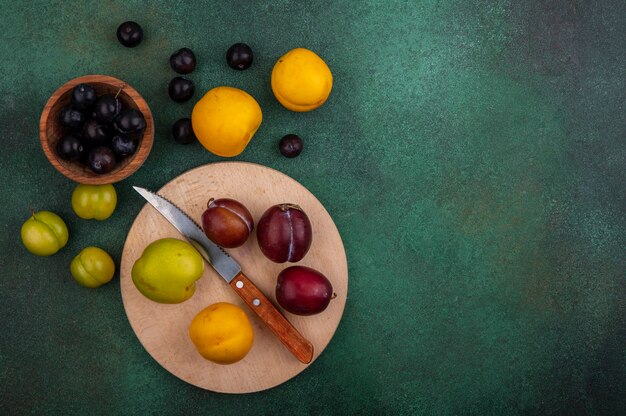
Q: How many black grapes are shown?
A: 14